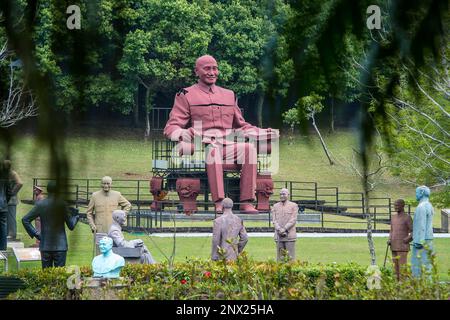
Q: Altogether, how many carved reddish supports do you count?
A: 3